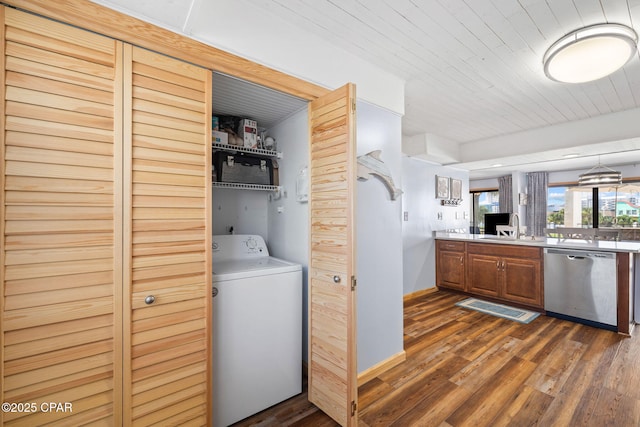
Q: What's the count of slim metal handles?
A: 4